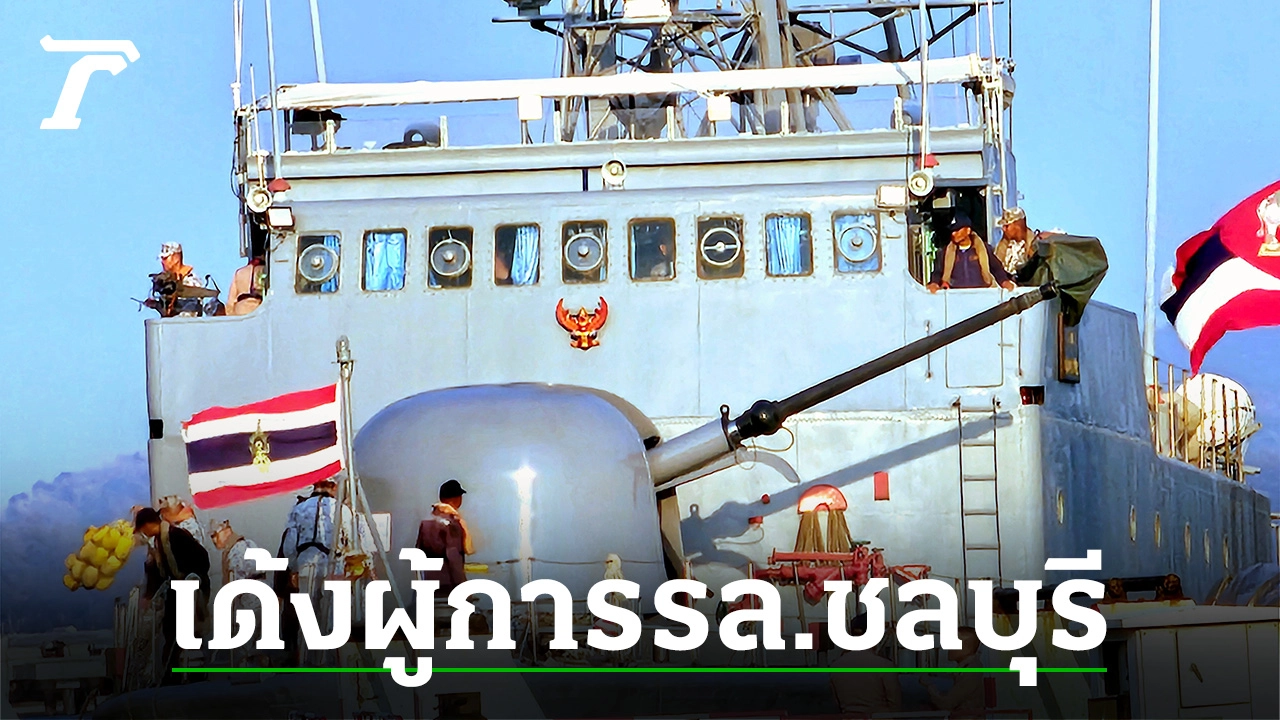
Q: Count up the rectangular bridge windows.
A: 9